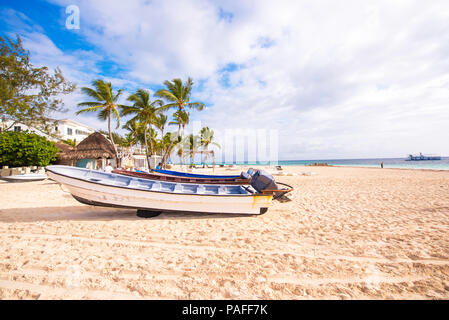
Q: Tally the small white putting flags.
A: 0